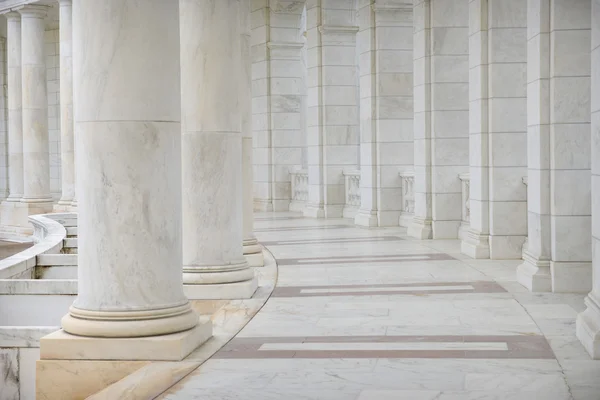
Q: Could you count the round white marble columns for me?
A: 6